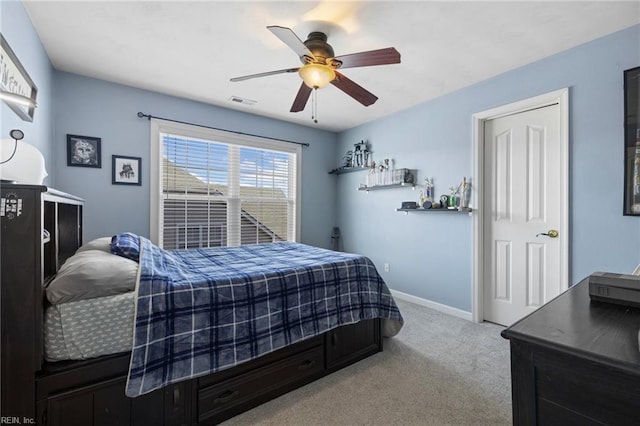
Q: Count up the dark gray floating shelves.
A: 3